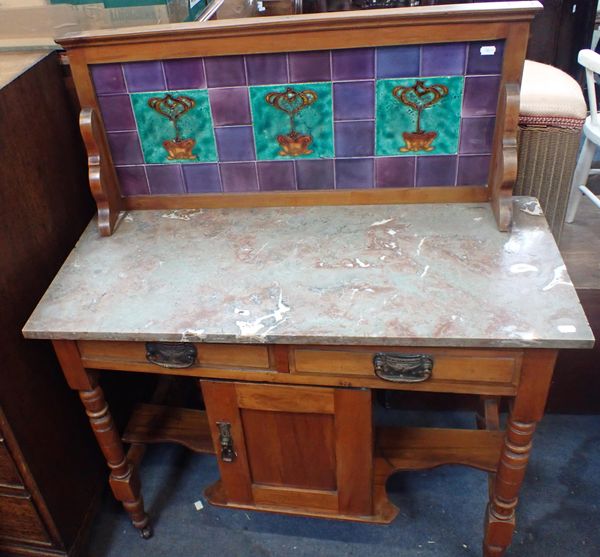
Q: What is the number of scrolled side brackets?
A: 2